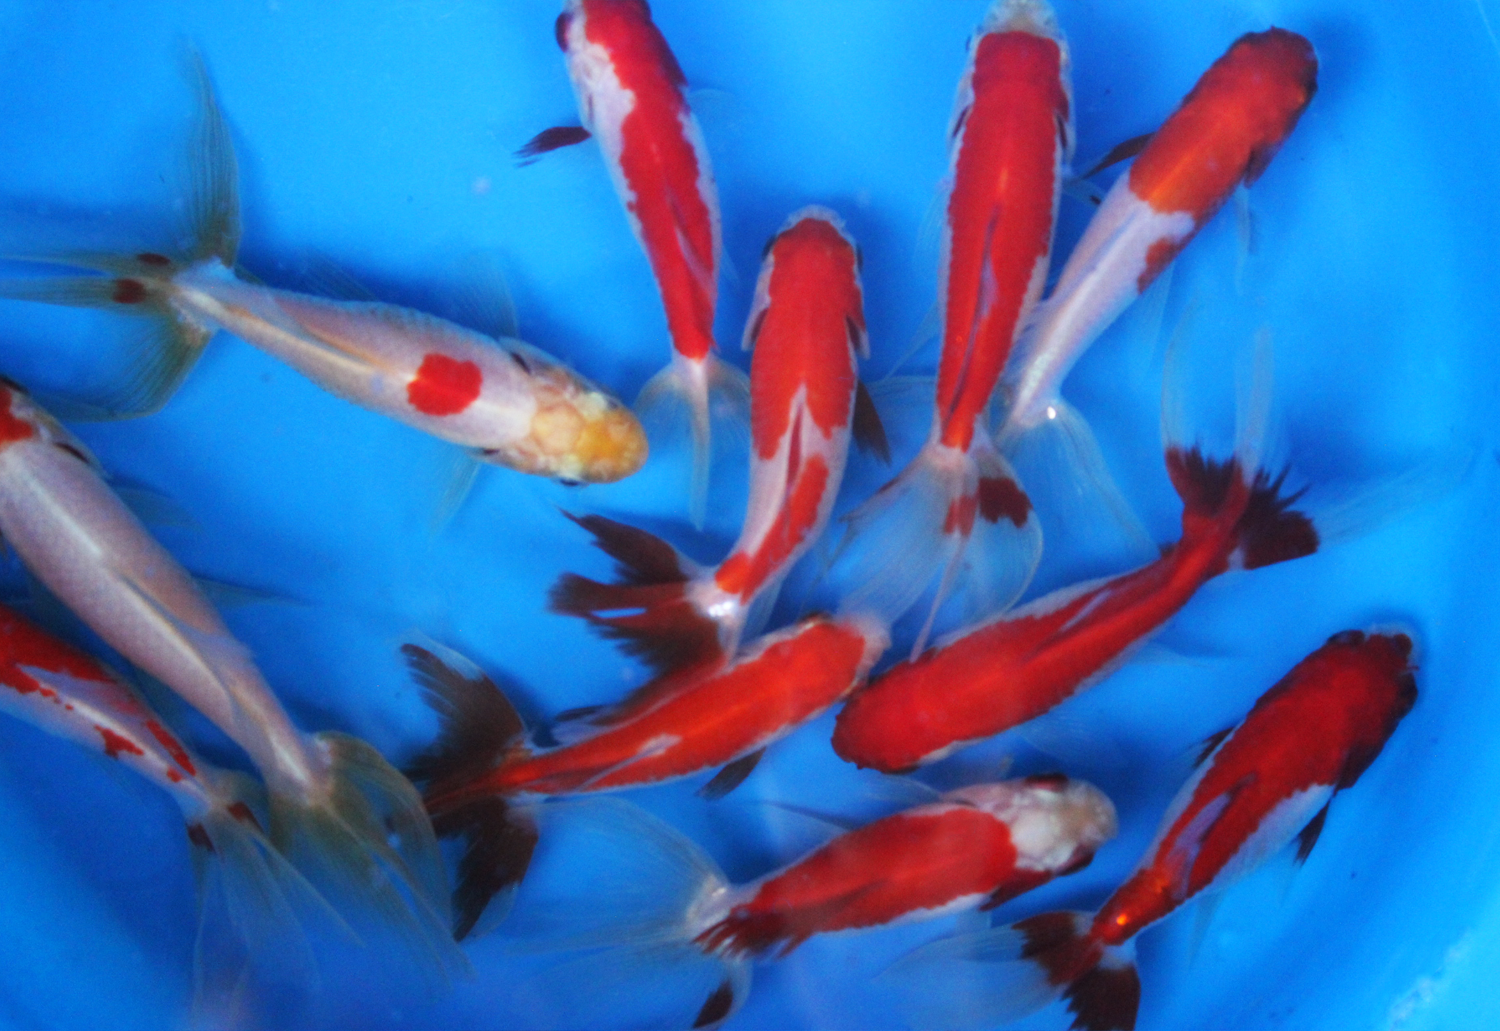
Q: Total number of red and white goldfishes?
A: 11